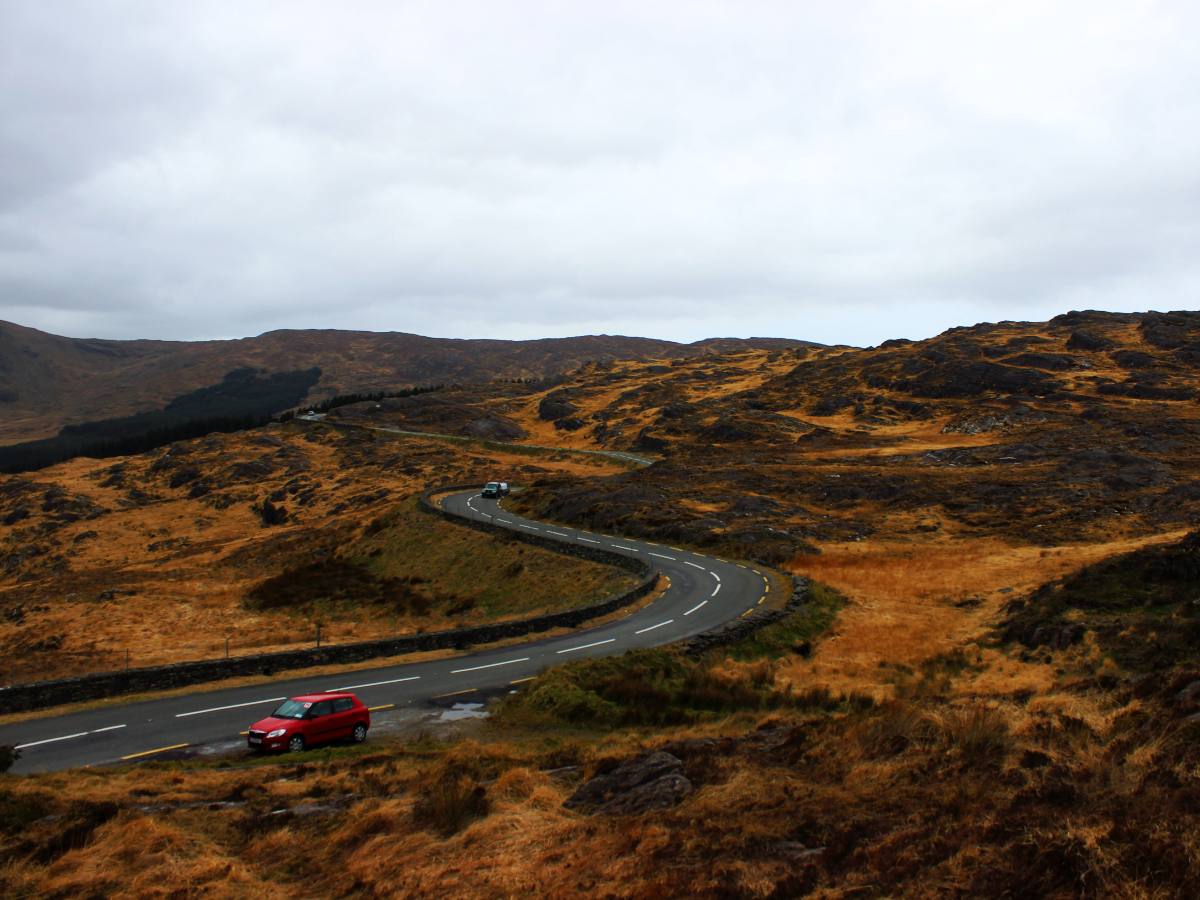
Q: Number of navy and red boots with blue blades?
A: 0